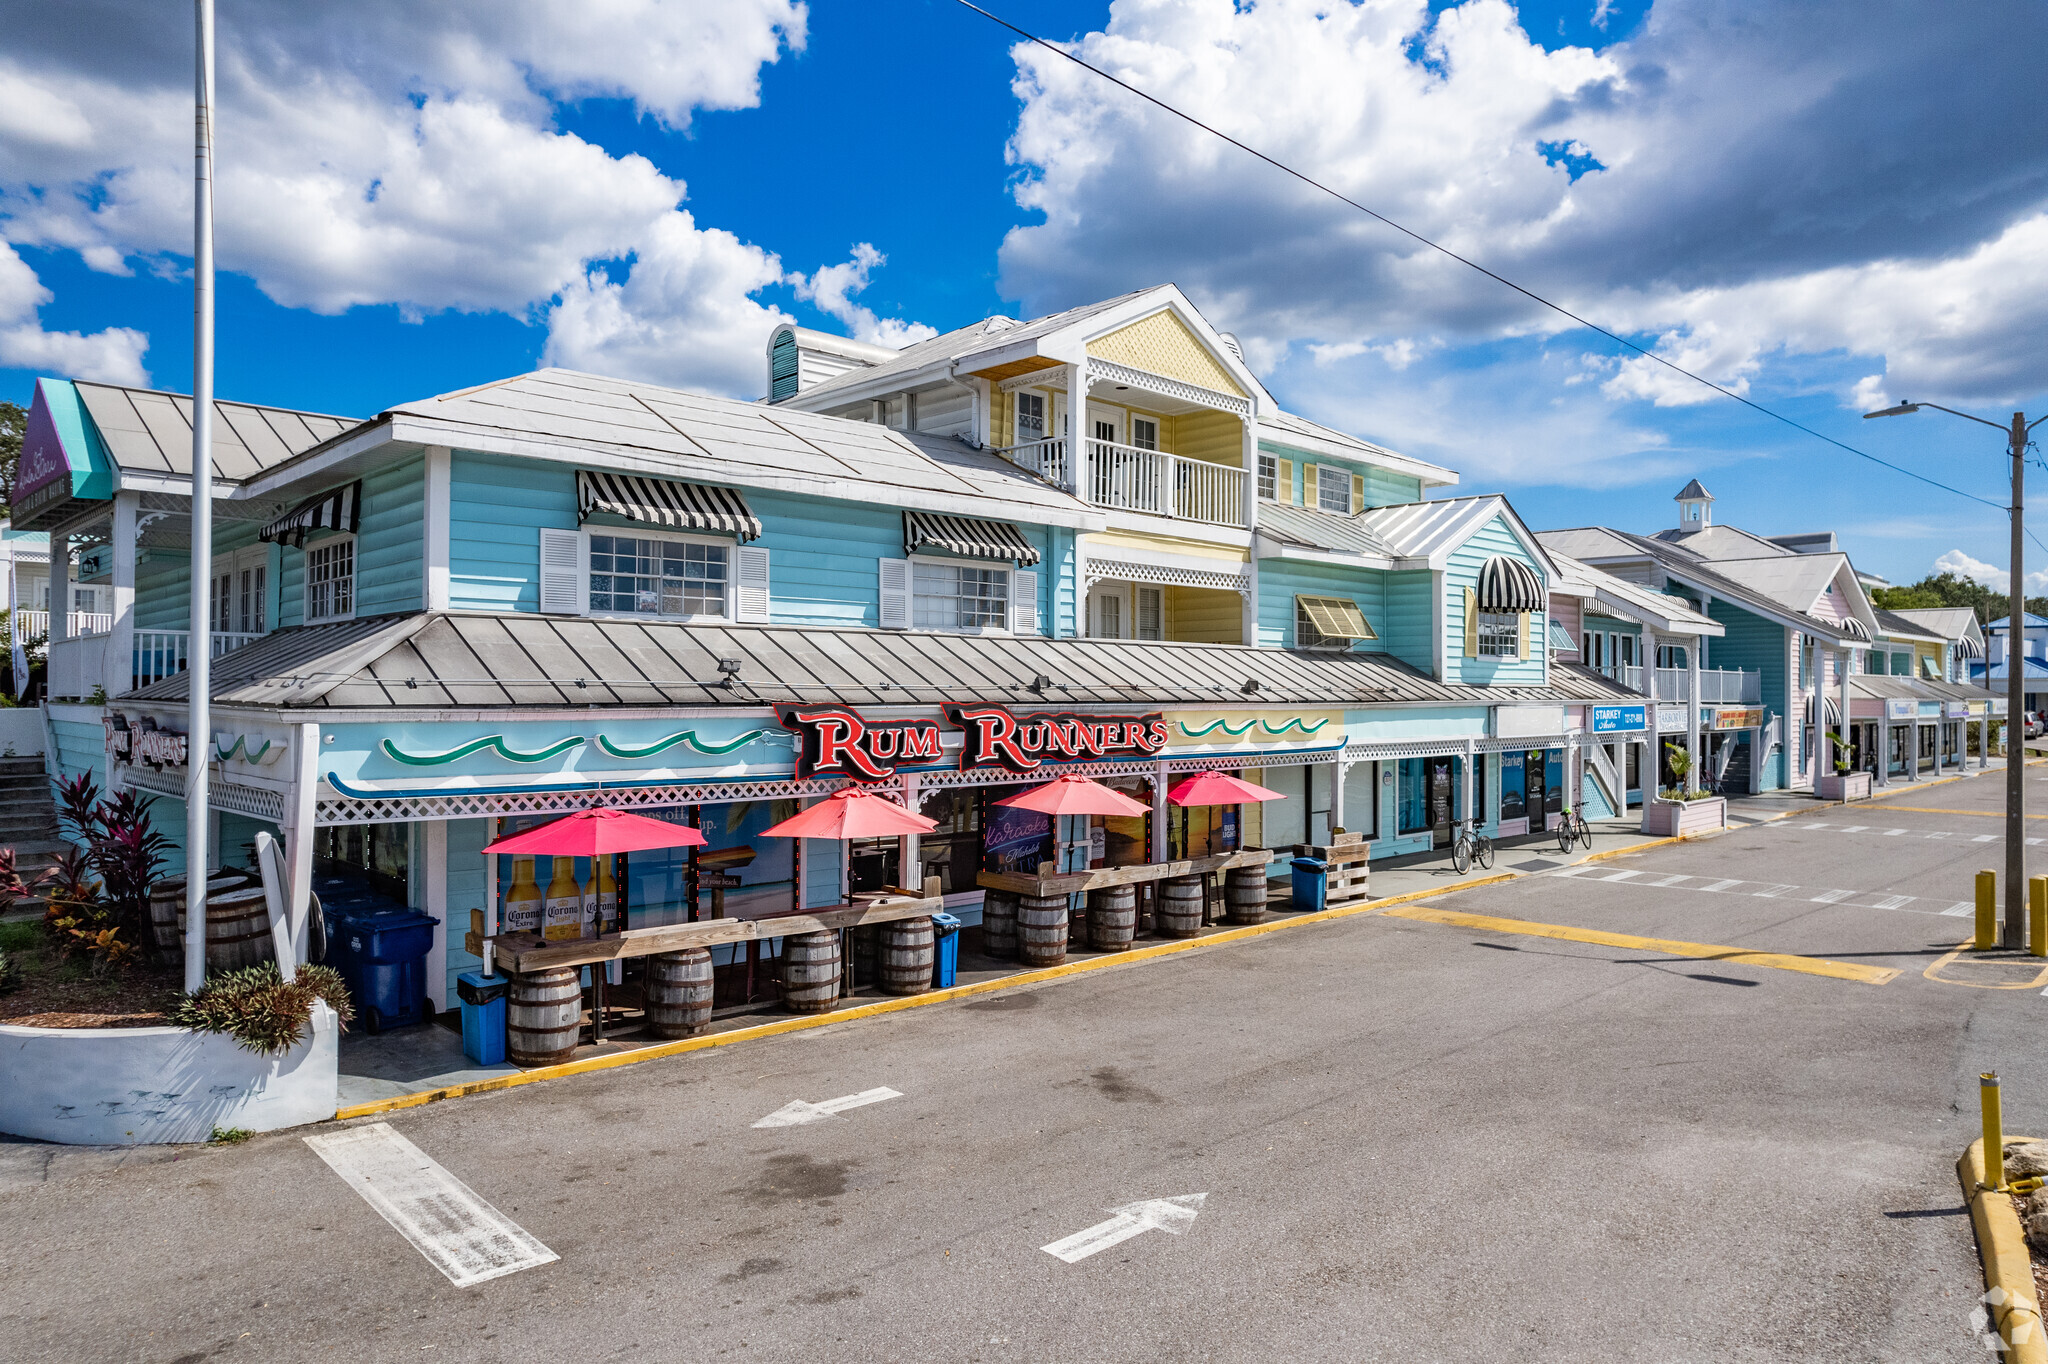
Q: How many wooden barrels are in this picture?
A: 13